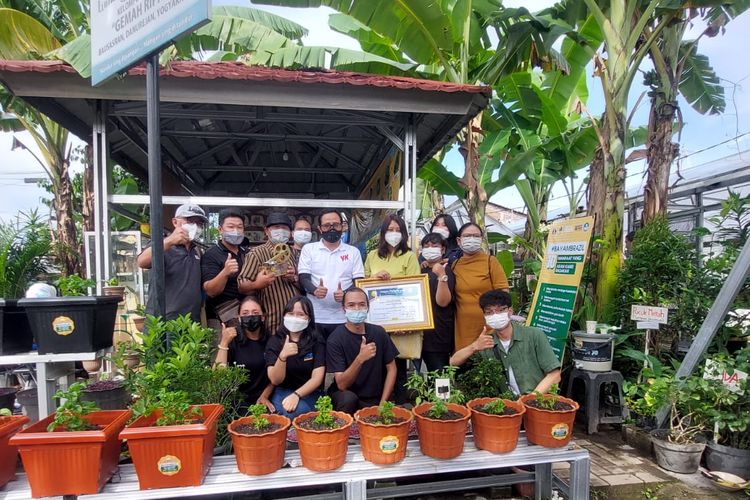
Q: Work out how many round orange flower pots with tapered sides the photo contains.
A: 6